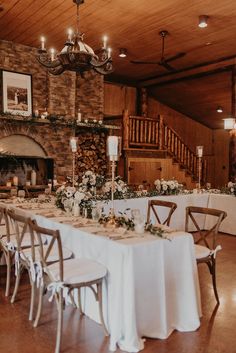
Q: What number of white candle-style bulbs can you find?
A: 5